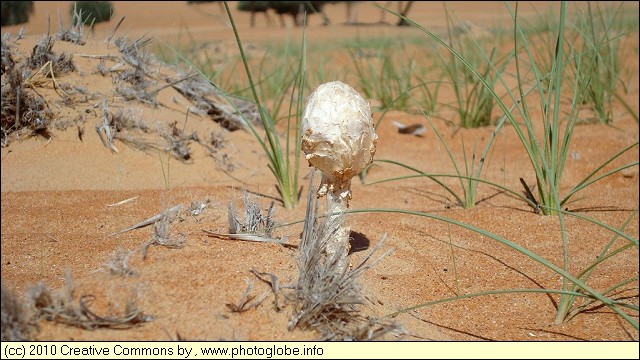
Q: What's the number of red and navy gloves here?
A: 0